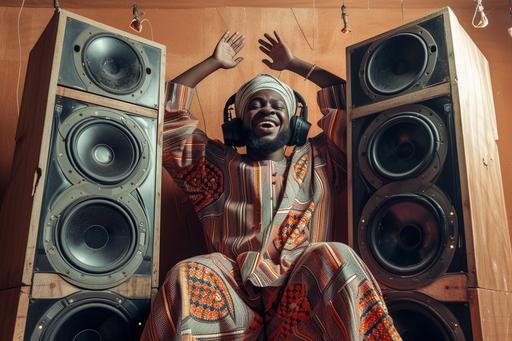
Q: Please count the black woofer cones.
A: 8